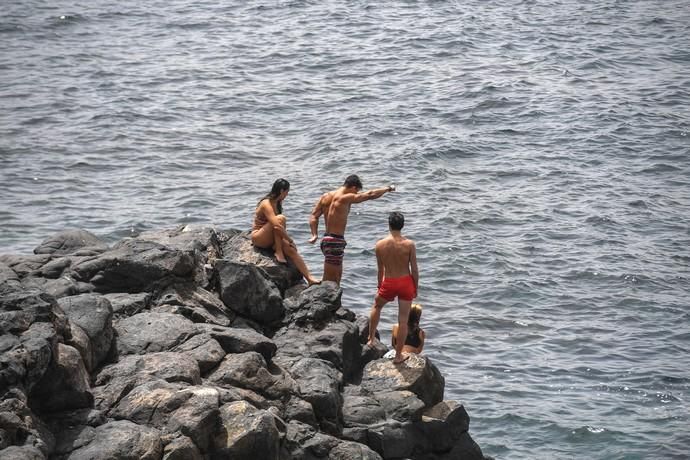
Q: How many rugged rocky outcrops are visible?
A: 1